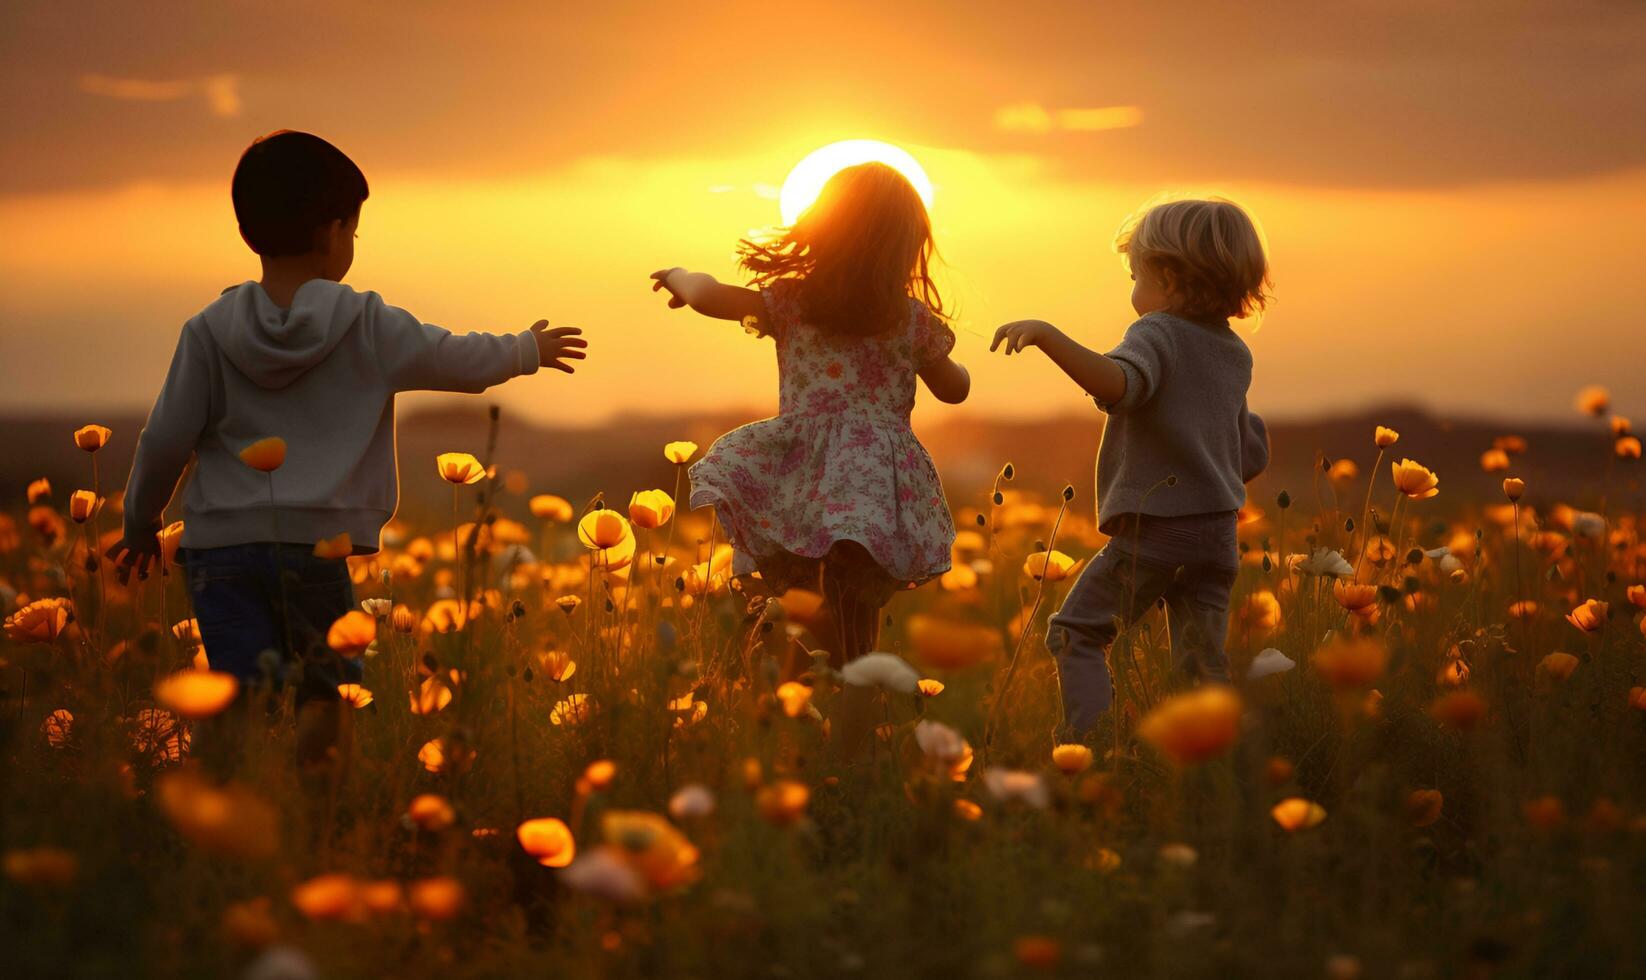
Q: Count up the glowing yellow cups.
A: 0